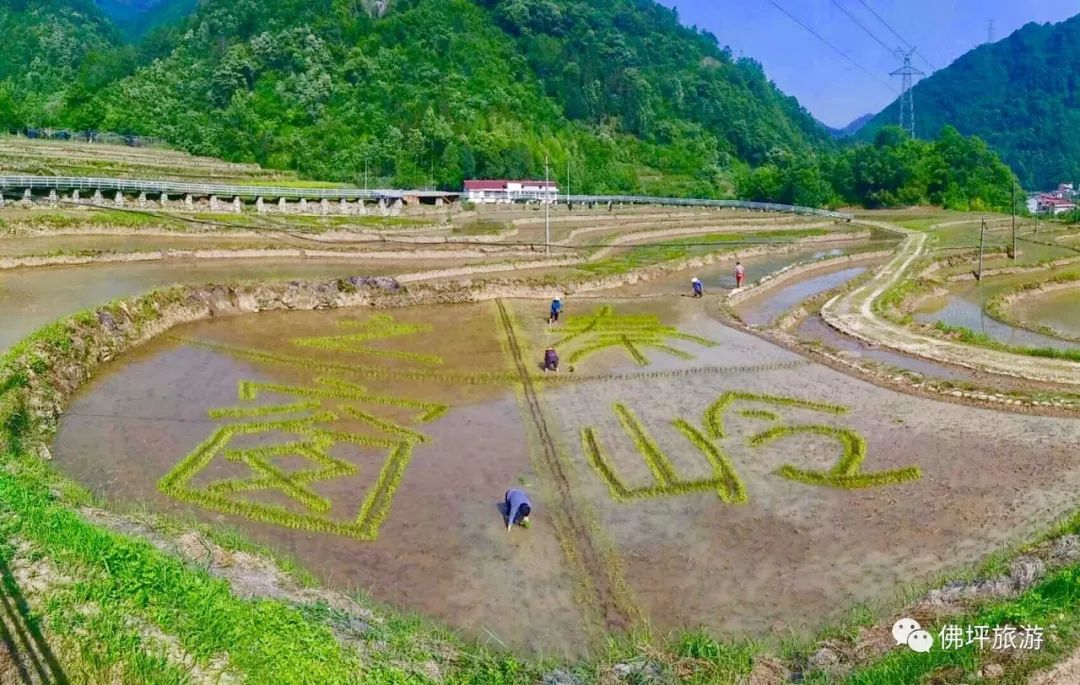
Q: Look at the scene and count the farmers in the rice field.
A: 5